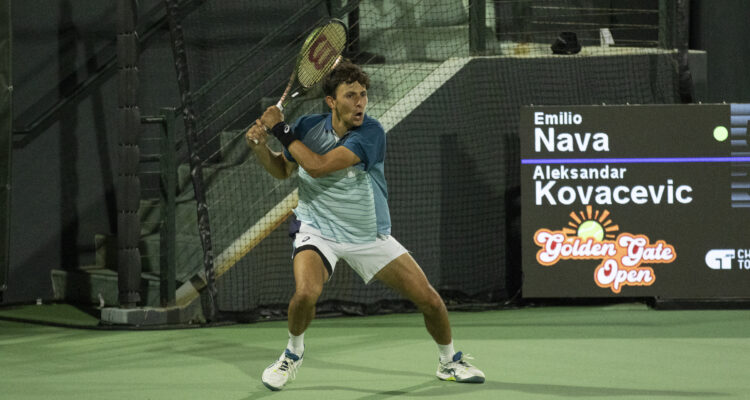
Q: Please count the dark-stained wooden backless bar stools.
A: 0